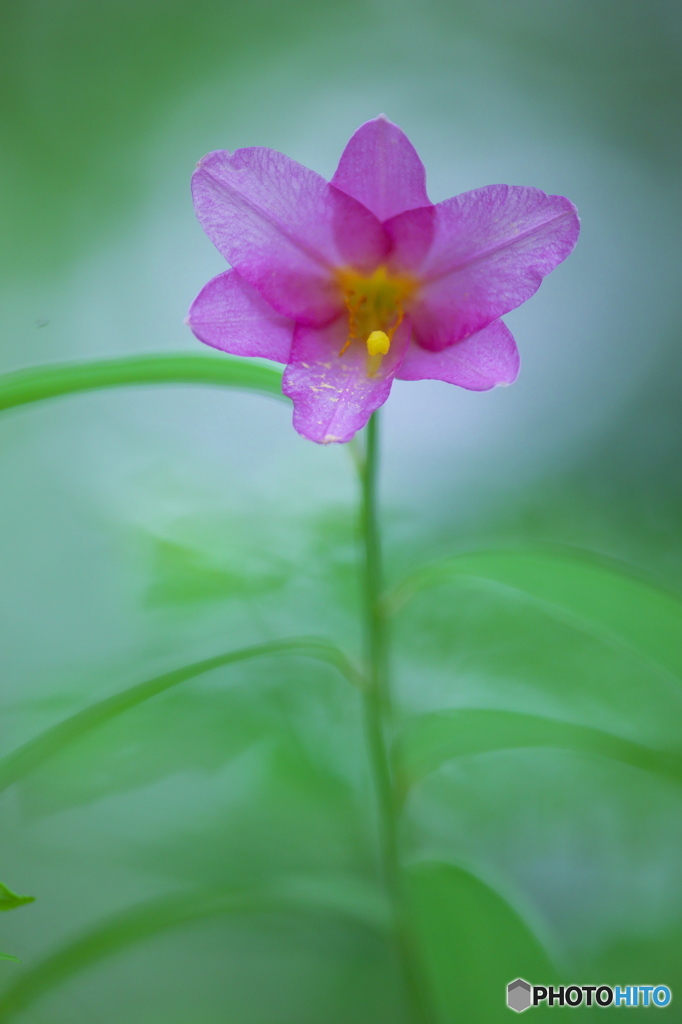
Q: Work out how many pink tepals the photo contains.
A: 6